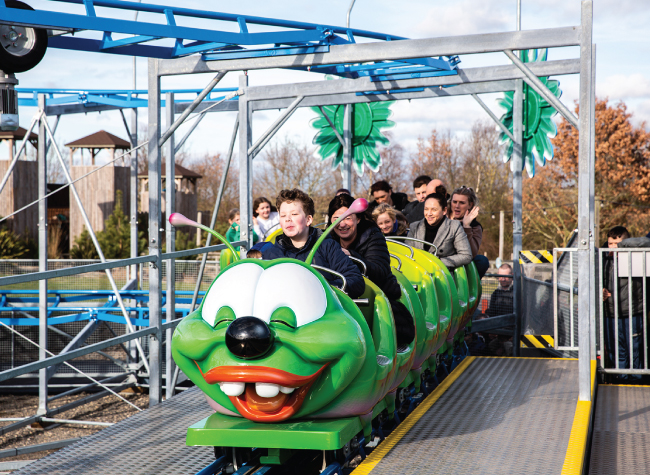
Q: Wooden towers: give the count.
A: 3